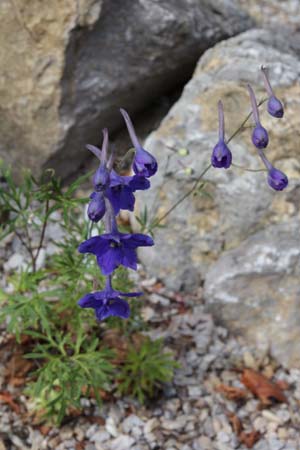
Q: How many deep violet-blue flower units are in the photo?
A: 10